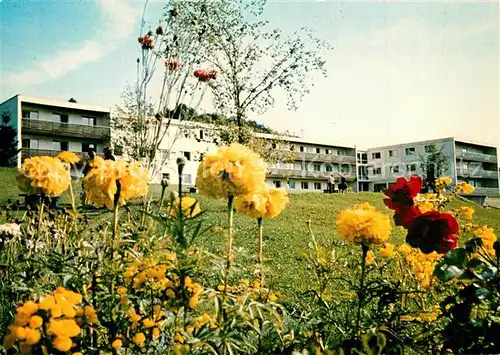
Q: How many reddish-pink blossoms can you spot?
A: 3